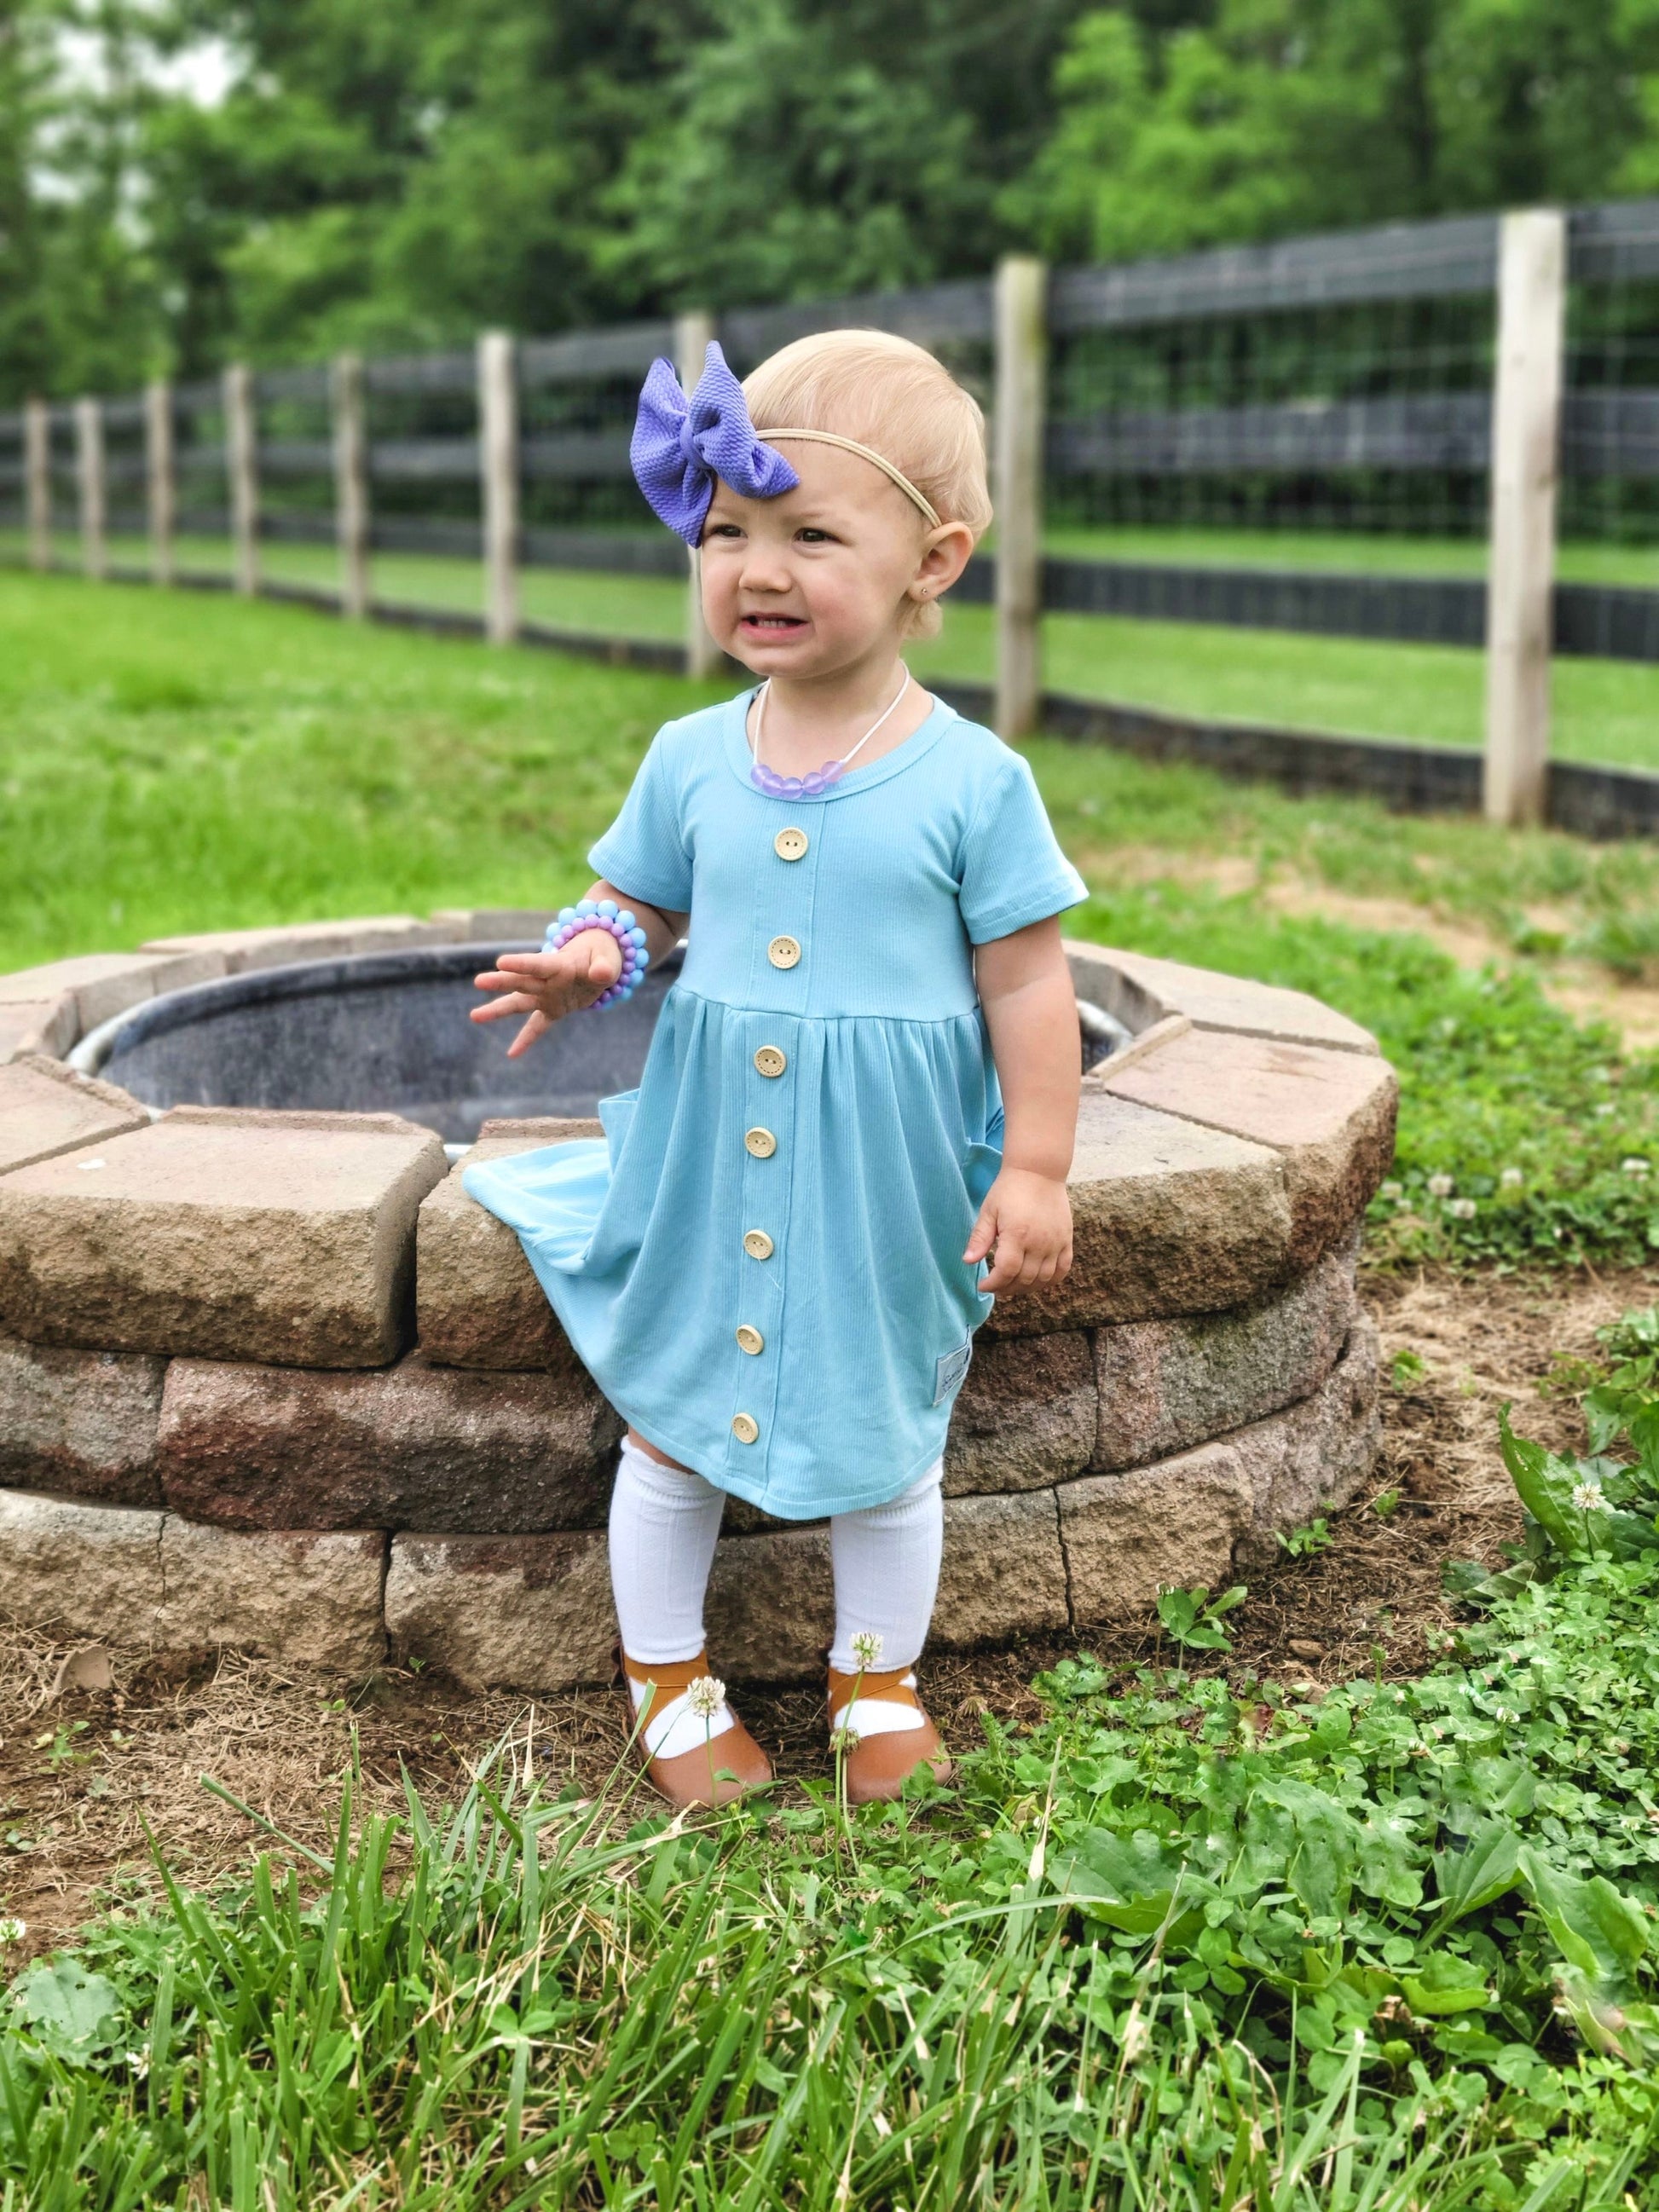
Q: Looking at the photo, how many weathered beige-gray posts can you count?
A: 9